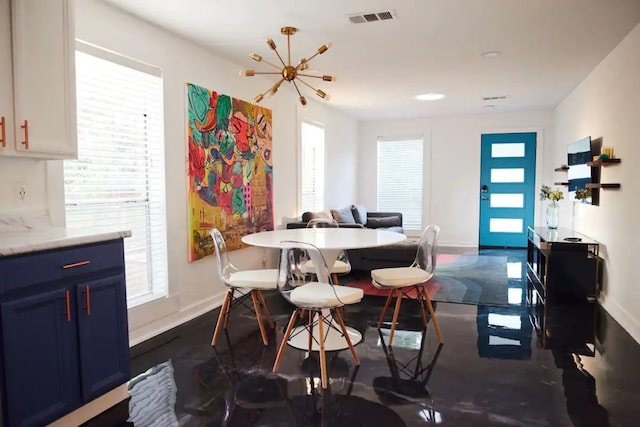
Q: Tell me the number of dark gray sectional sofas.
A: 1